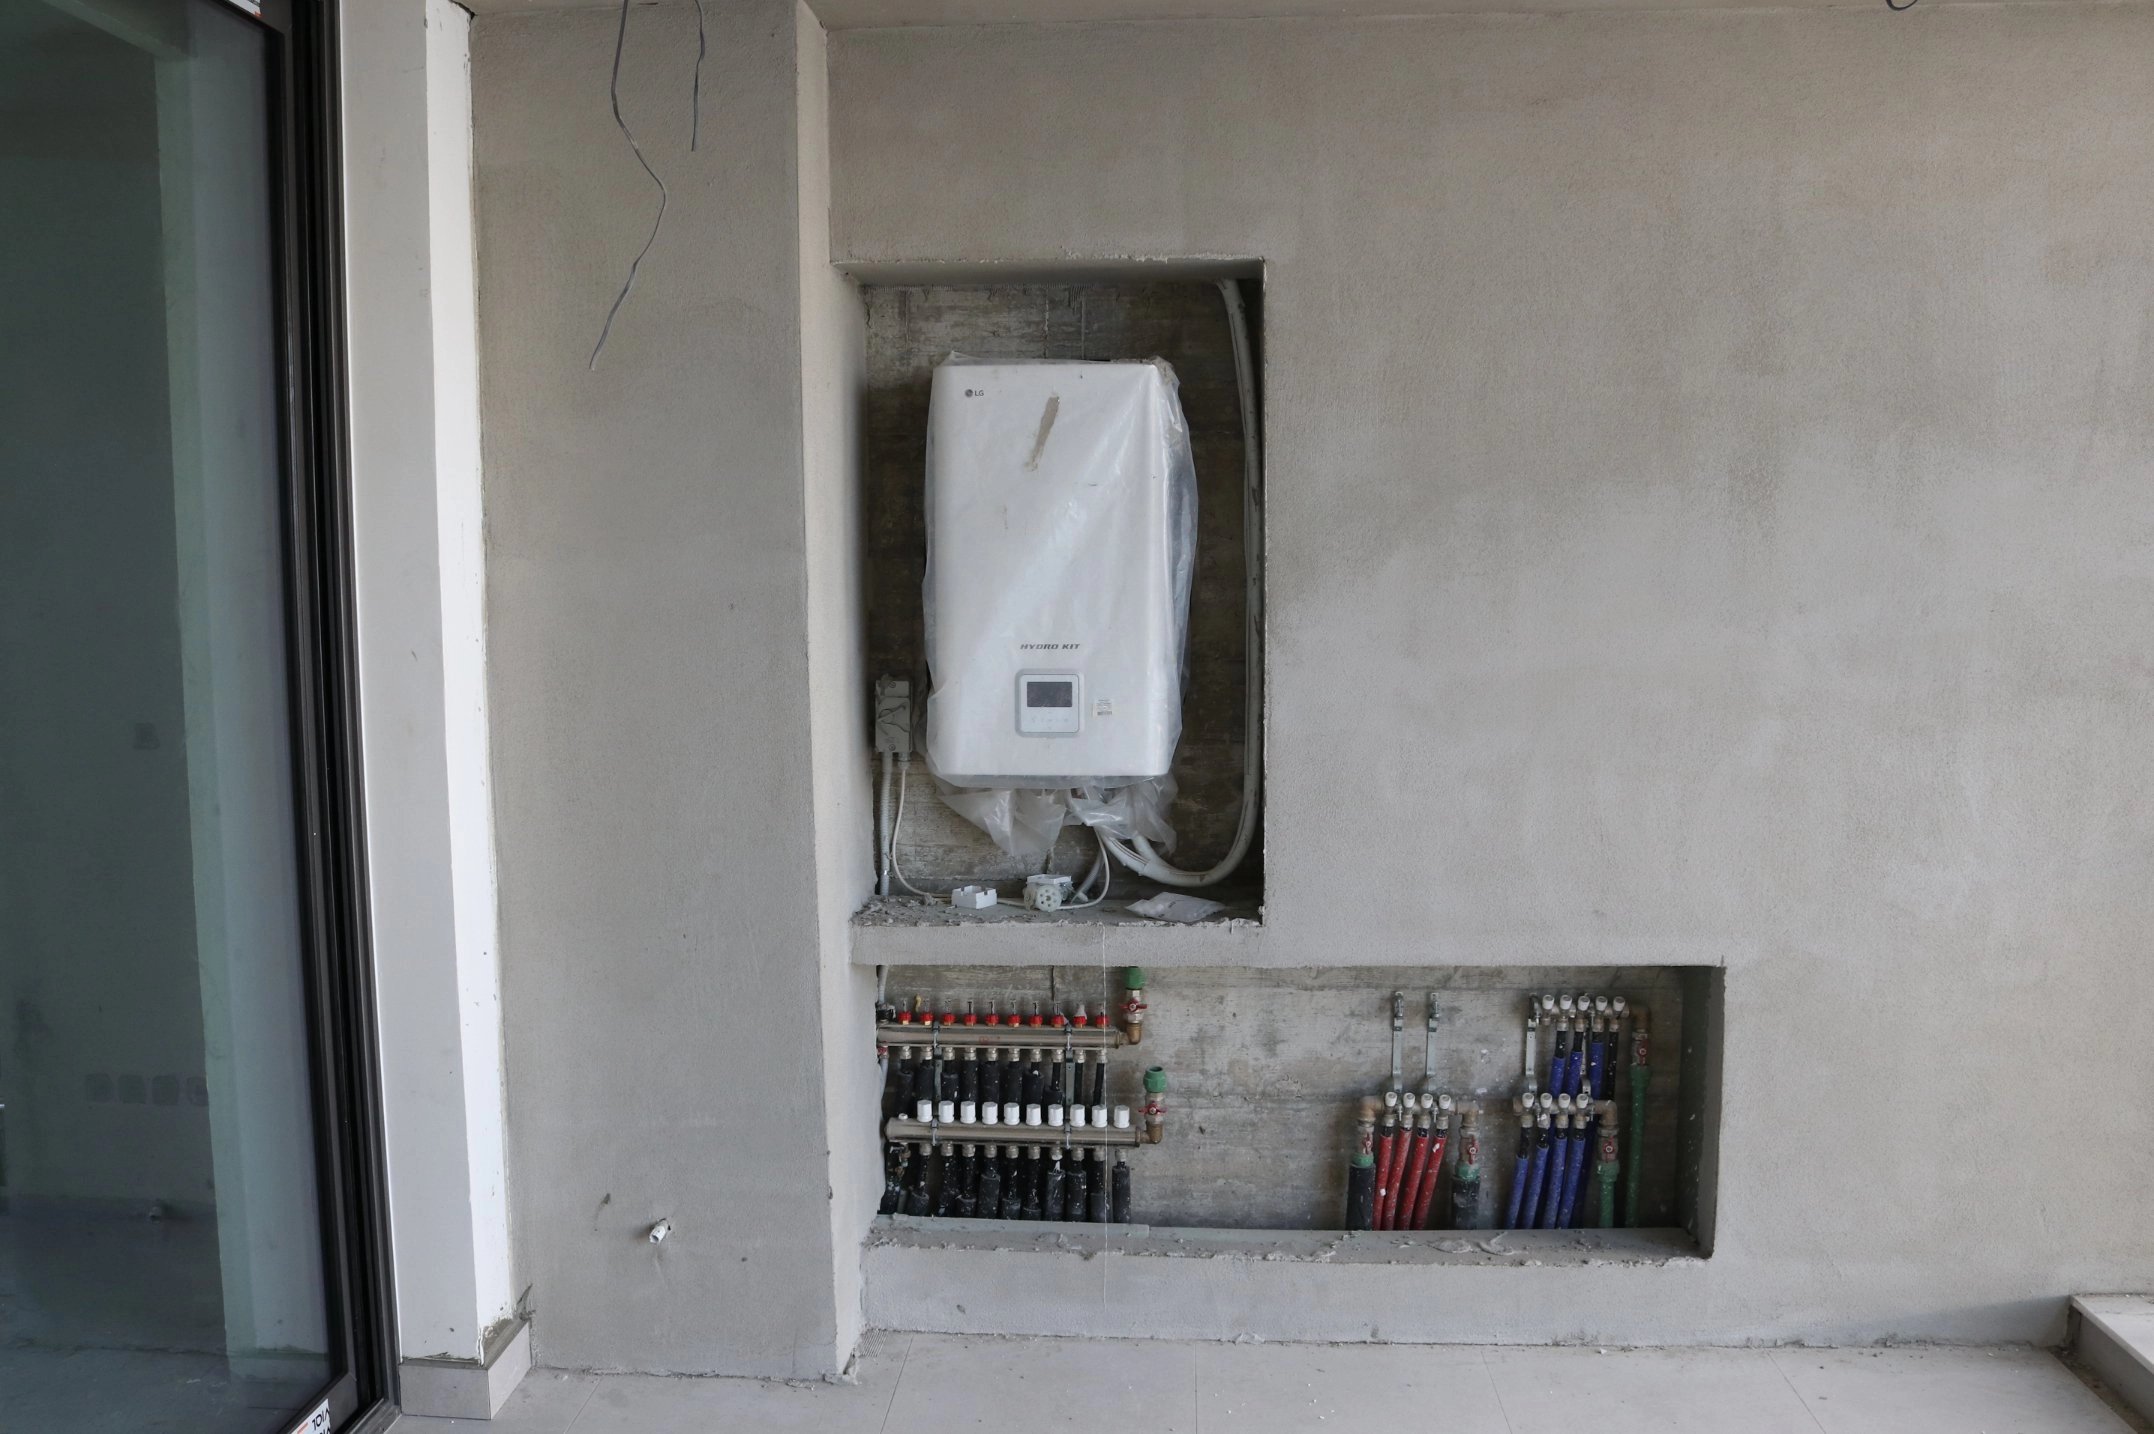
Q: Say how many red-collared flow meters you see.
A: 10